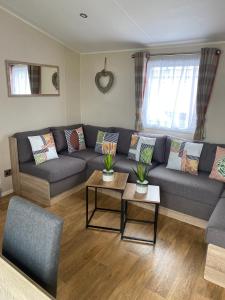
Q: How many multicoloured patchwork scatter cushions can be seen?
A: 6